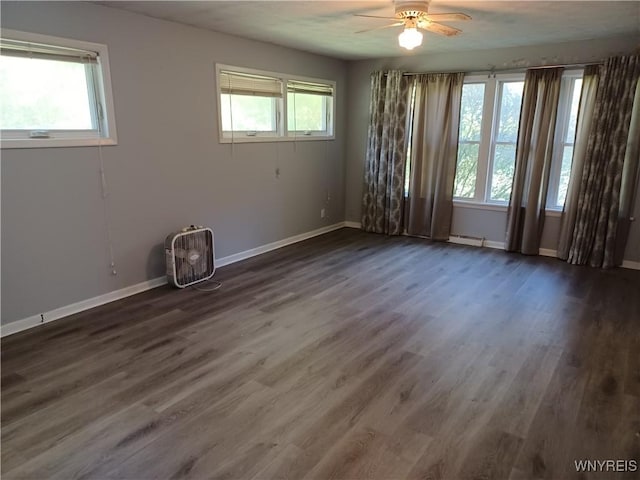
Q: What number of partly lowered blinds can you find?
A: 3